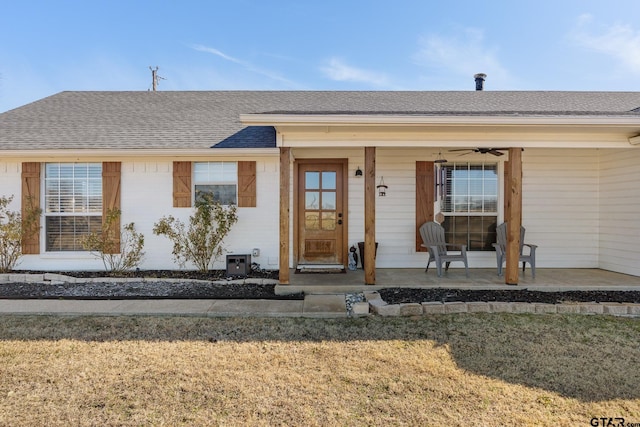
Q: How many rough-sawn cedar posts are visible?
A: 3